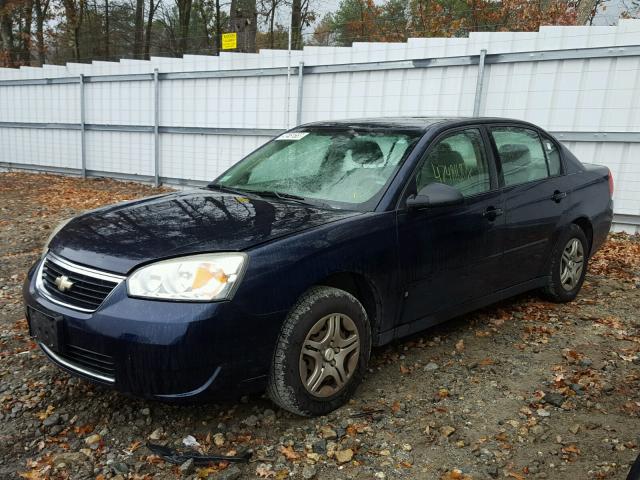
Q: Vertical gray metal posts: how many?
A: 4